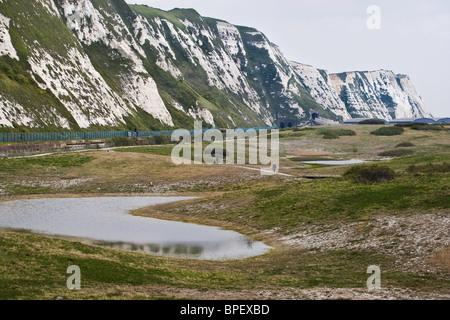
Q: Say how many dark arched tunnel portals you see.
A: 3